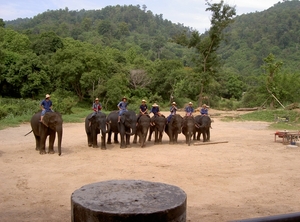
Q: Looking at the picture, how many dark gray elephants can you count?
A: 8